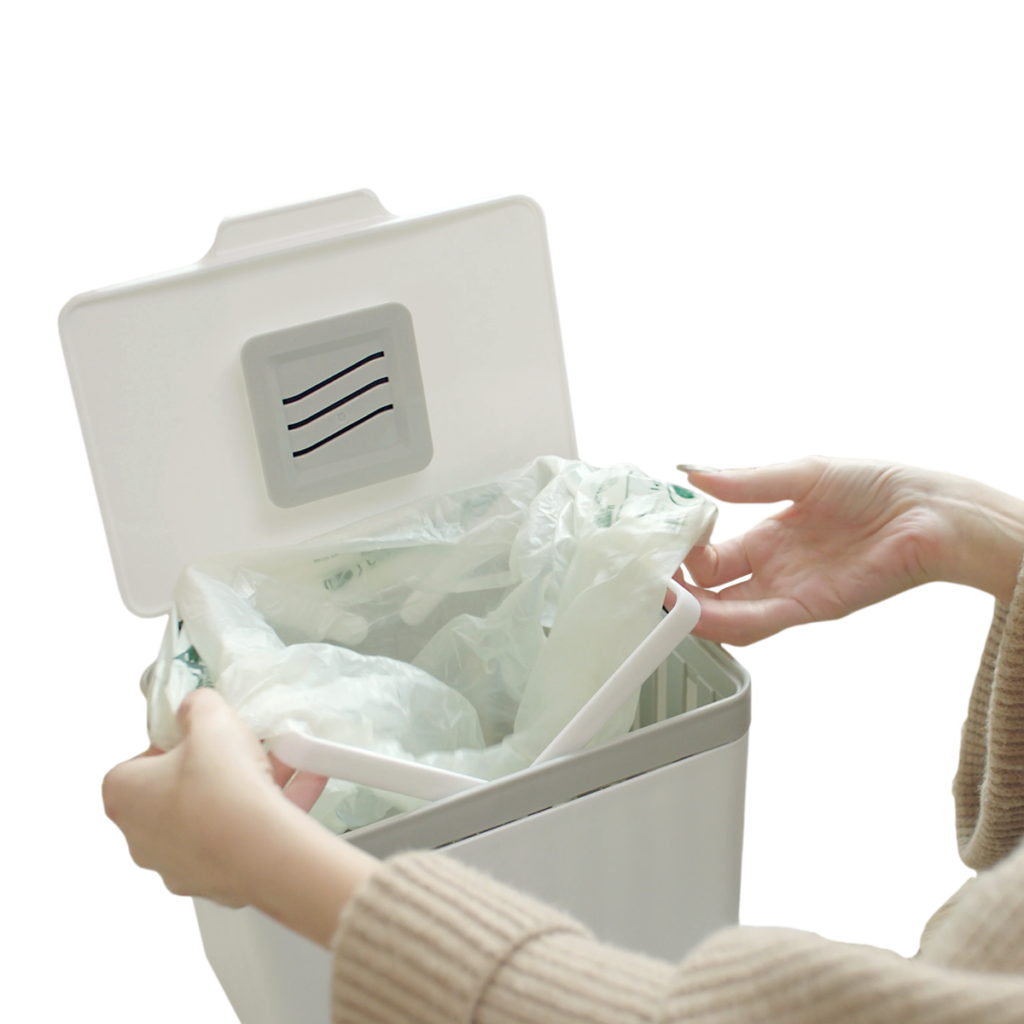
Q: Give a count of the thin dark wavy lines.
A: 3